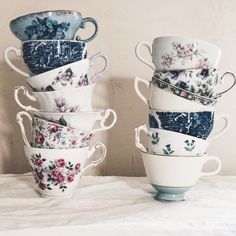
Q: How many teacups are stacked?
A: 13